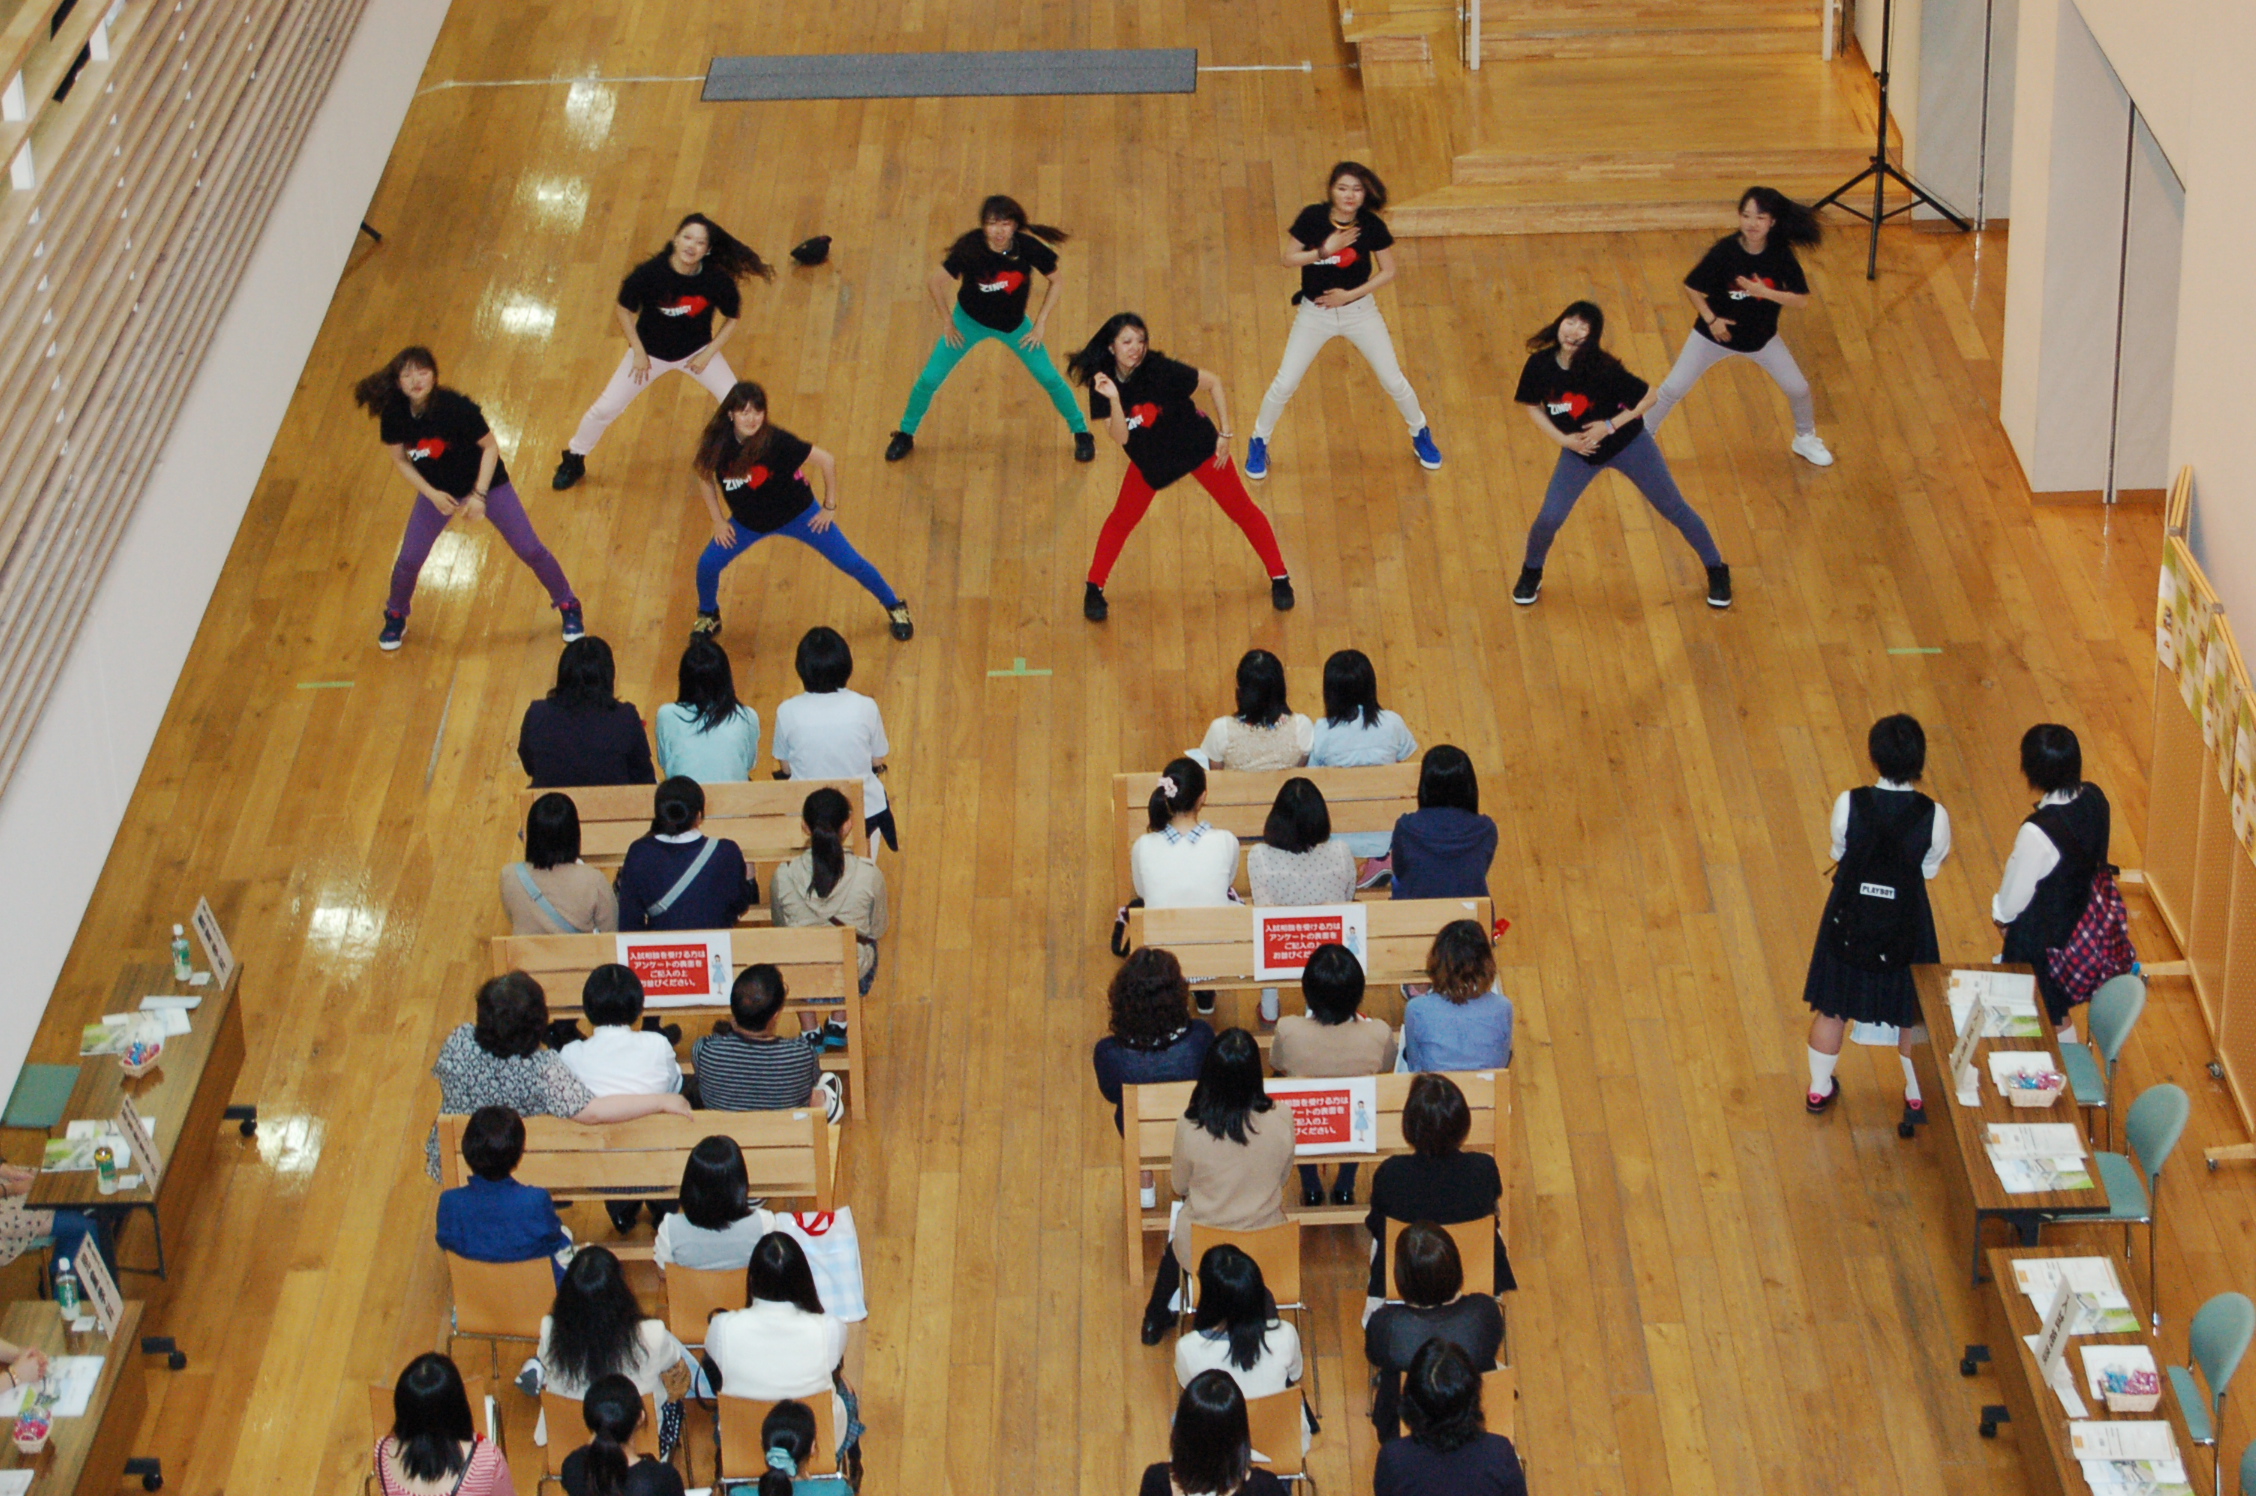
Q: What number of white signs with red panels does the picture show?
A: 3